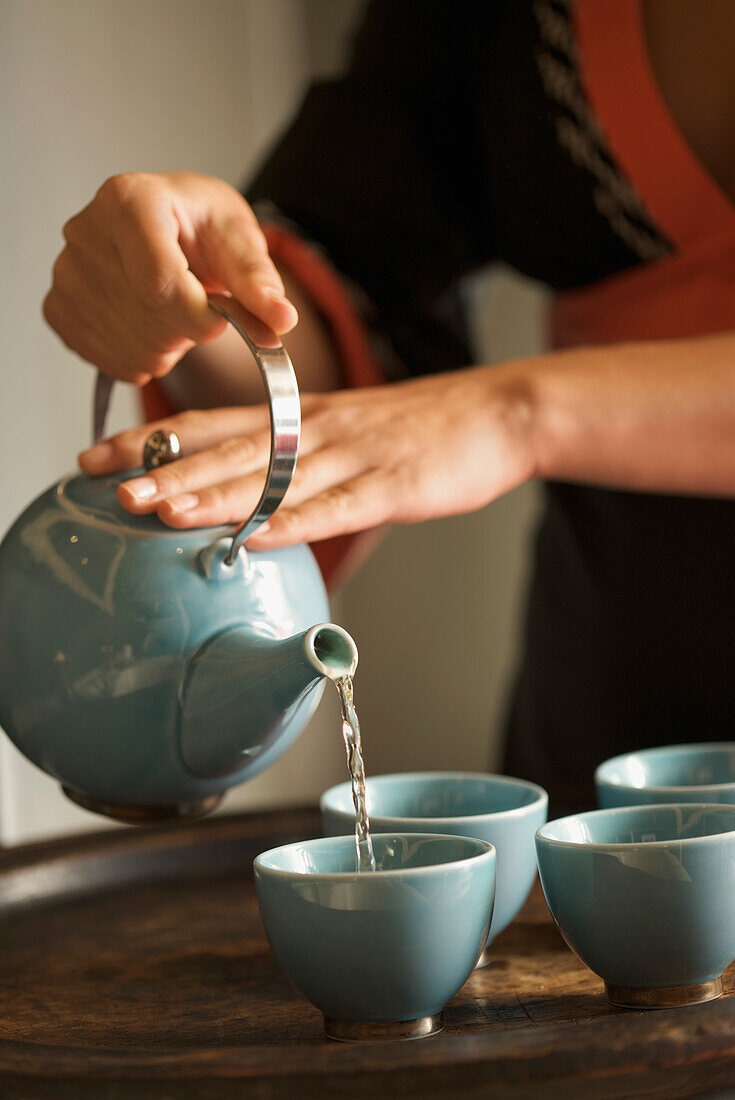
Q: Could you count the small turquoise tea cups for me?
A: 4